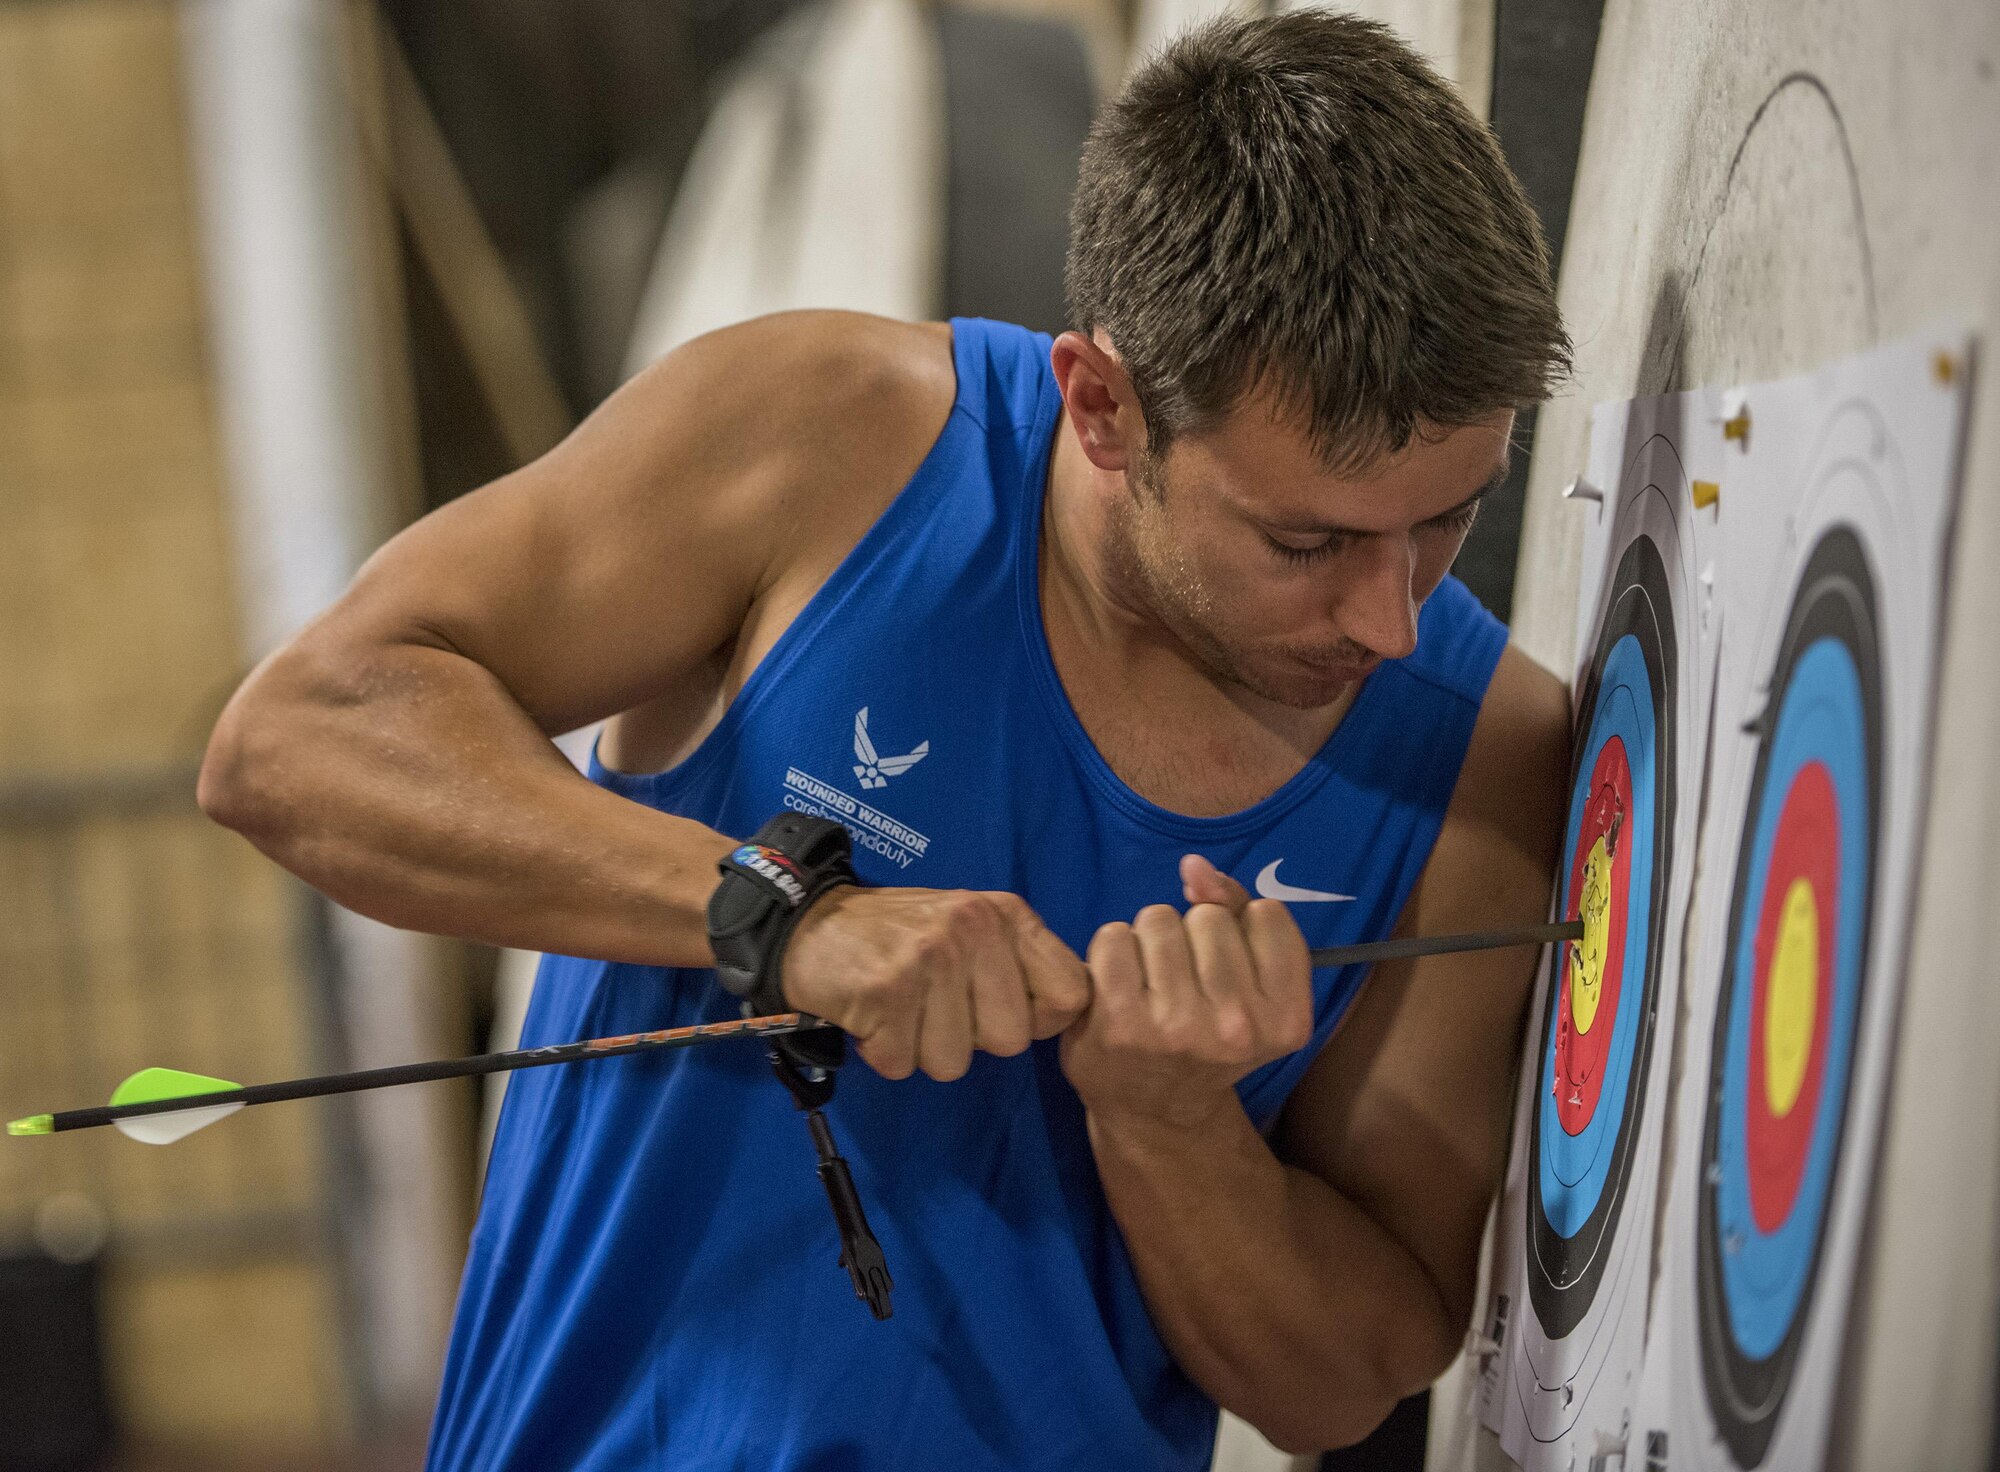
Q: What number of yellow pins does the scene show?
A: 3